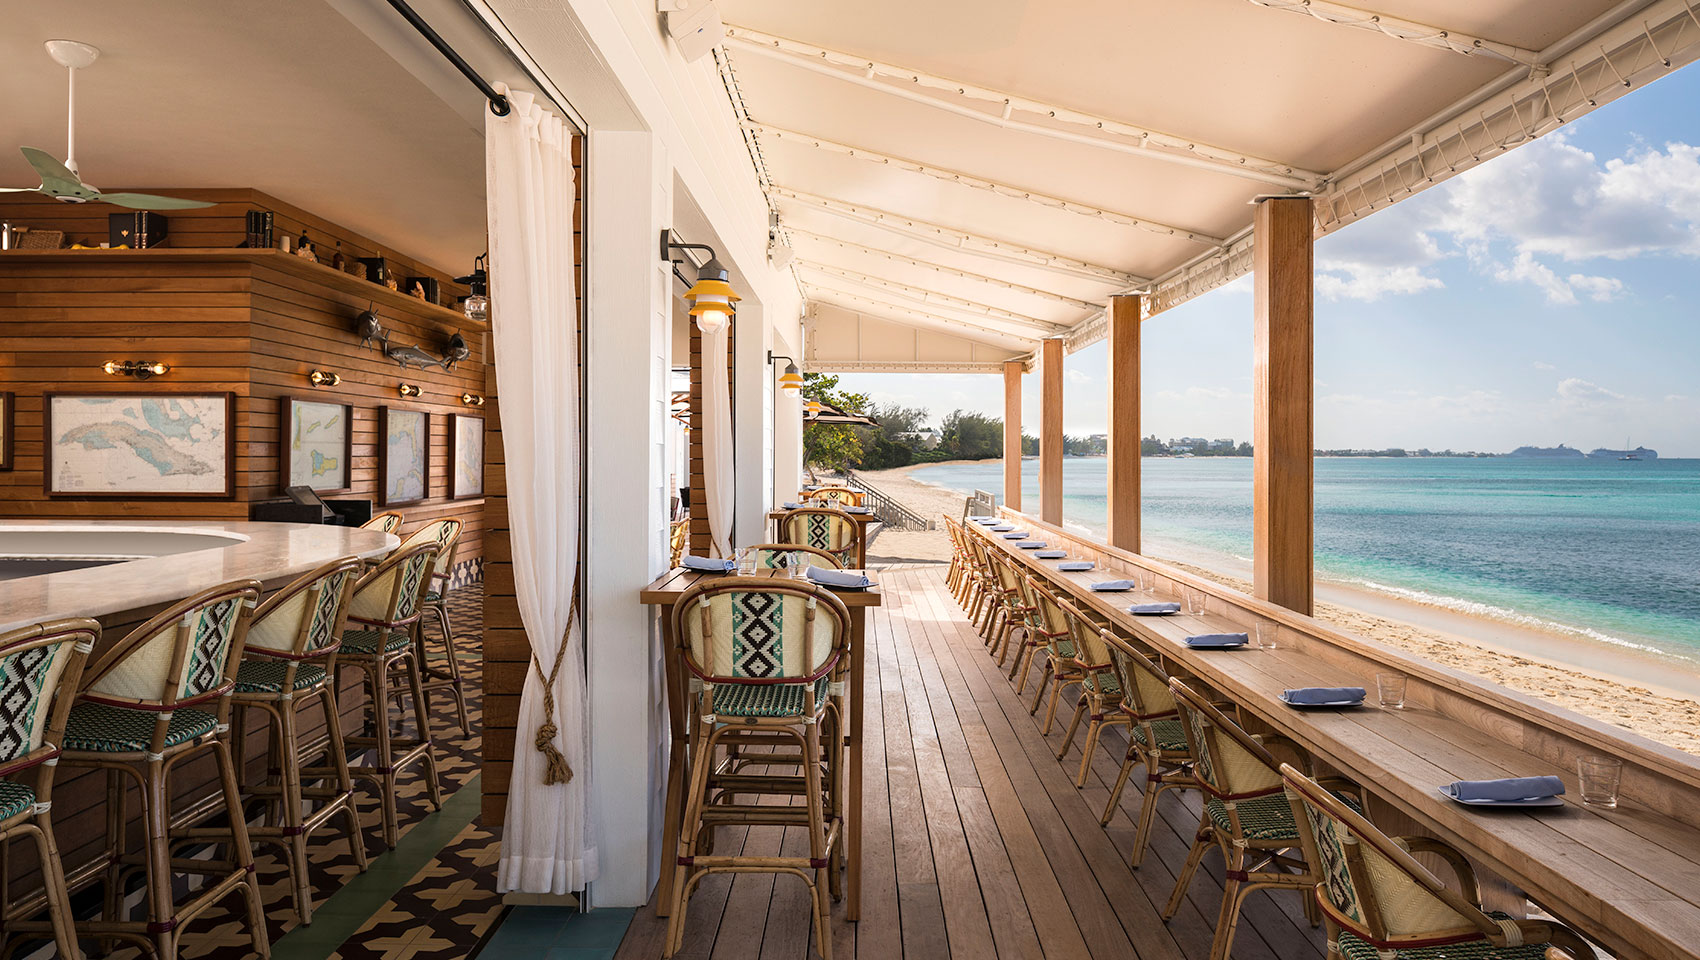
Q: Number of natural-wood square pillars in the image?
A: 4